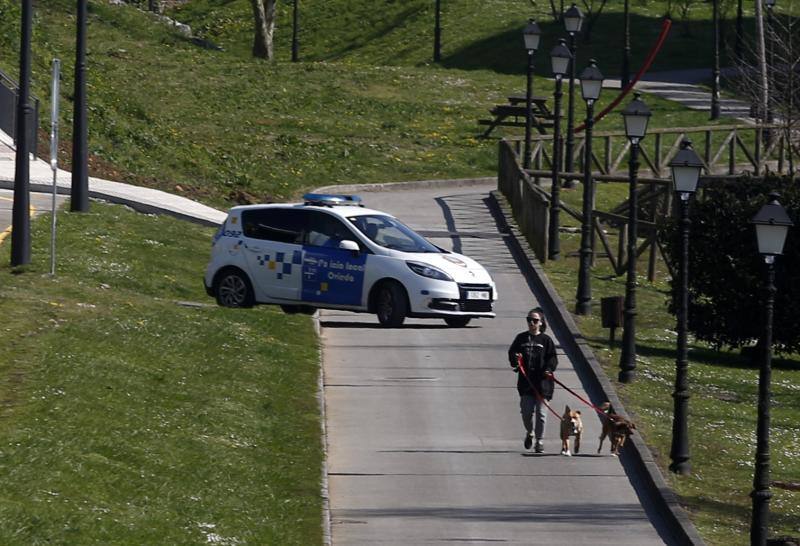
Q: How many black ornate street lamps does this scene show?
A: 7